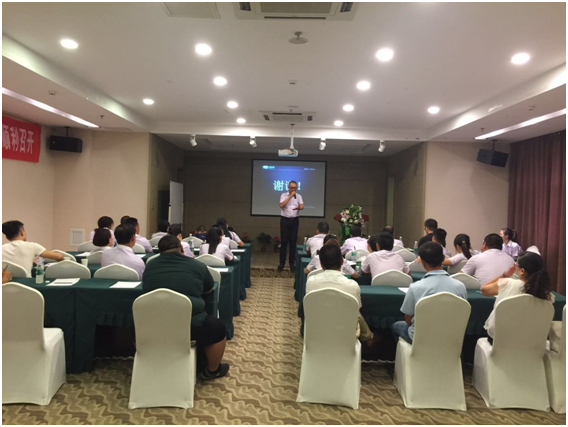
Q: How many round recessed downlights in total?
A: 12